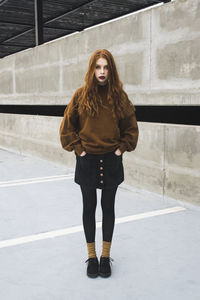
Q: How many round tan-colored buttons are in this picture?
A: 4